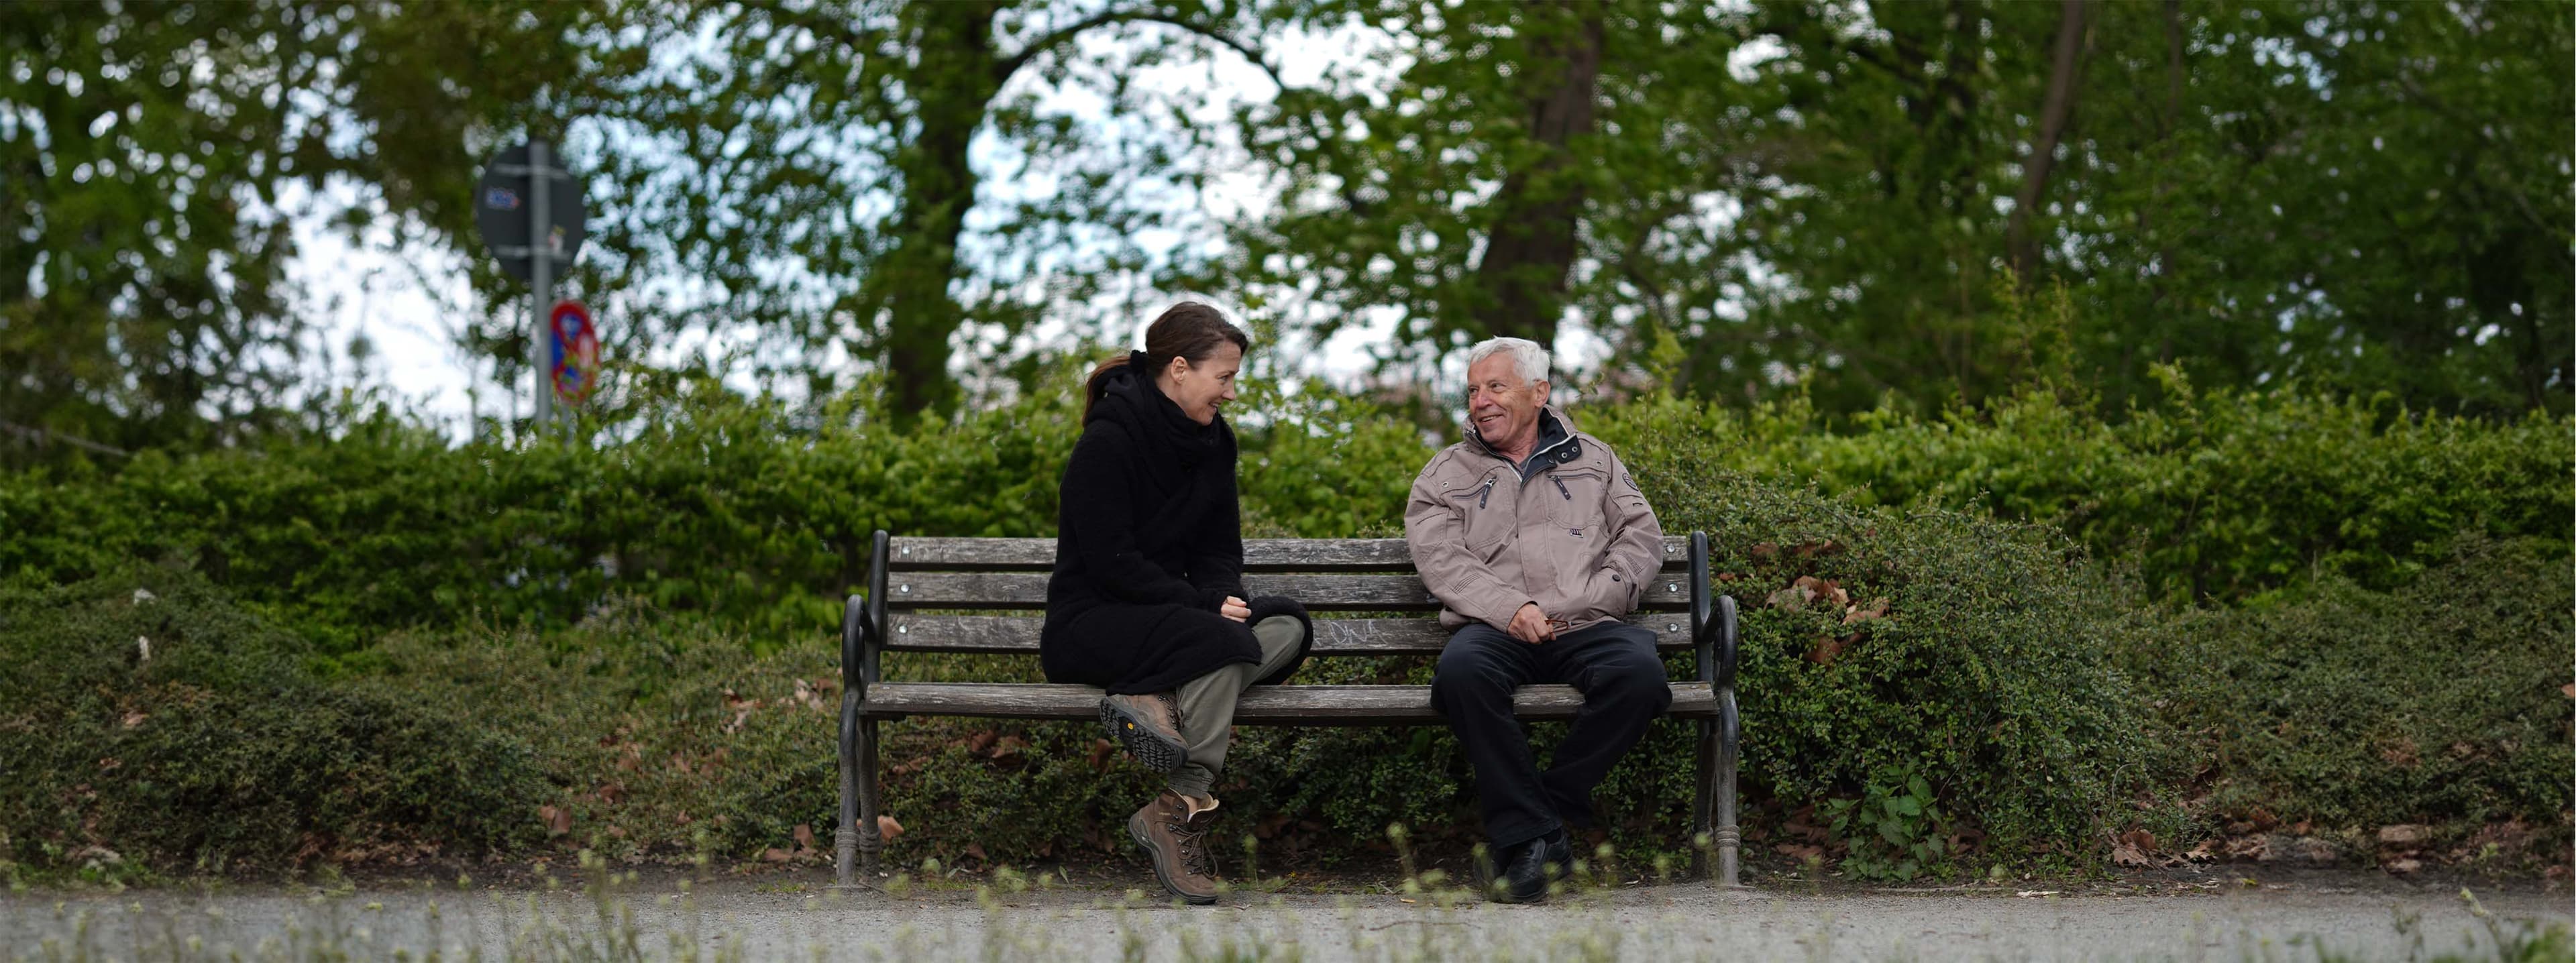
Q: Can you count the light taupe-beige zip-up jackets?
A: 1